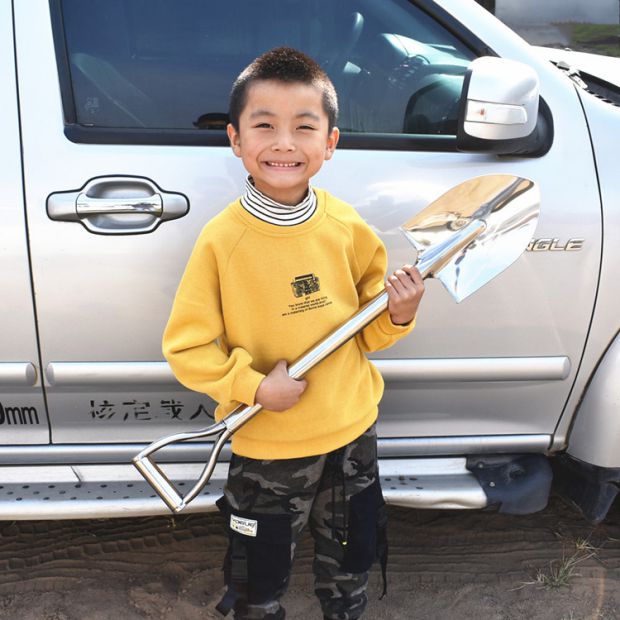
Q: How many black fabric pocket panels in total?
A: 2